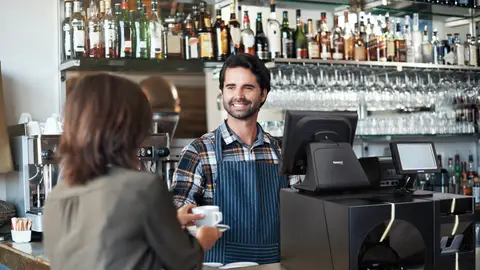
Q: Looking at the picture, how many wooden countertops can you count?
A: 1